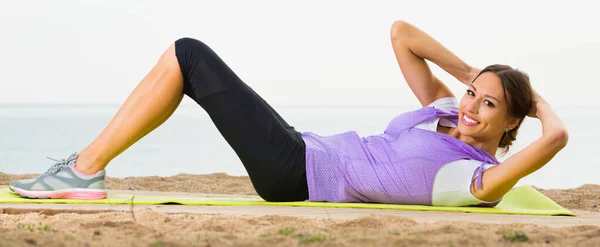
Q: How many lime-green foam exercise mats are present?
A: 1